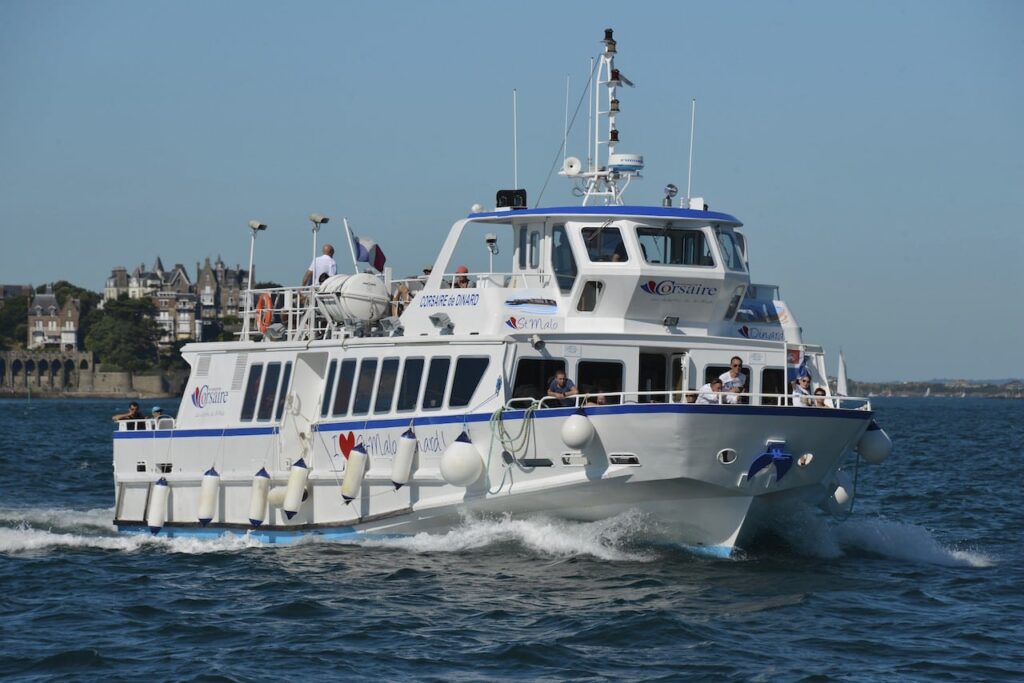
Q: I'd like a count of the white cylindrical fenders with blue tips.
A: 6